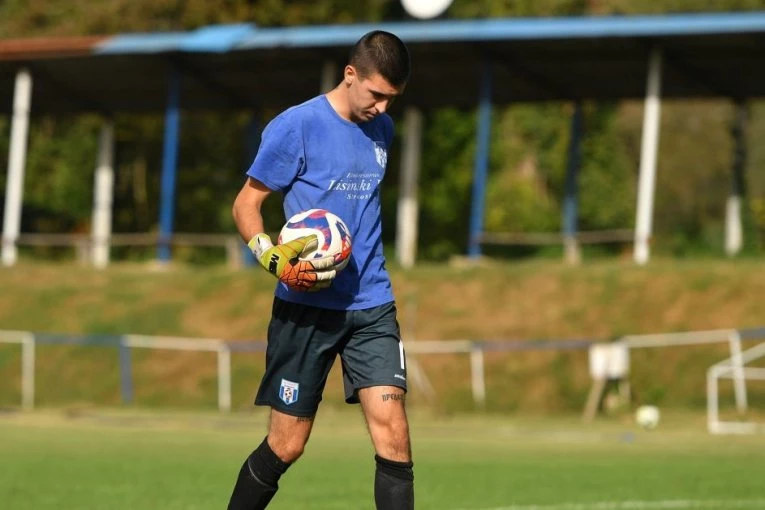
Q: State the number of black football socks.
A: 2